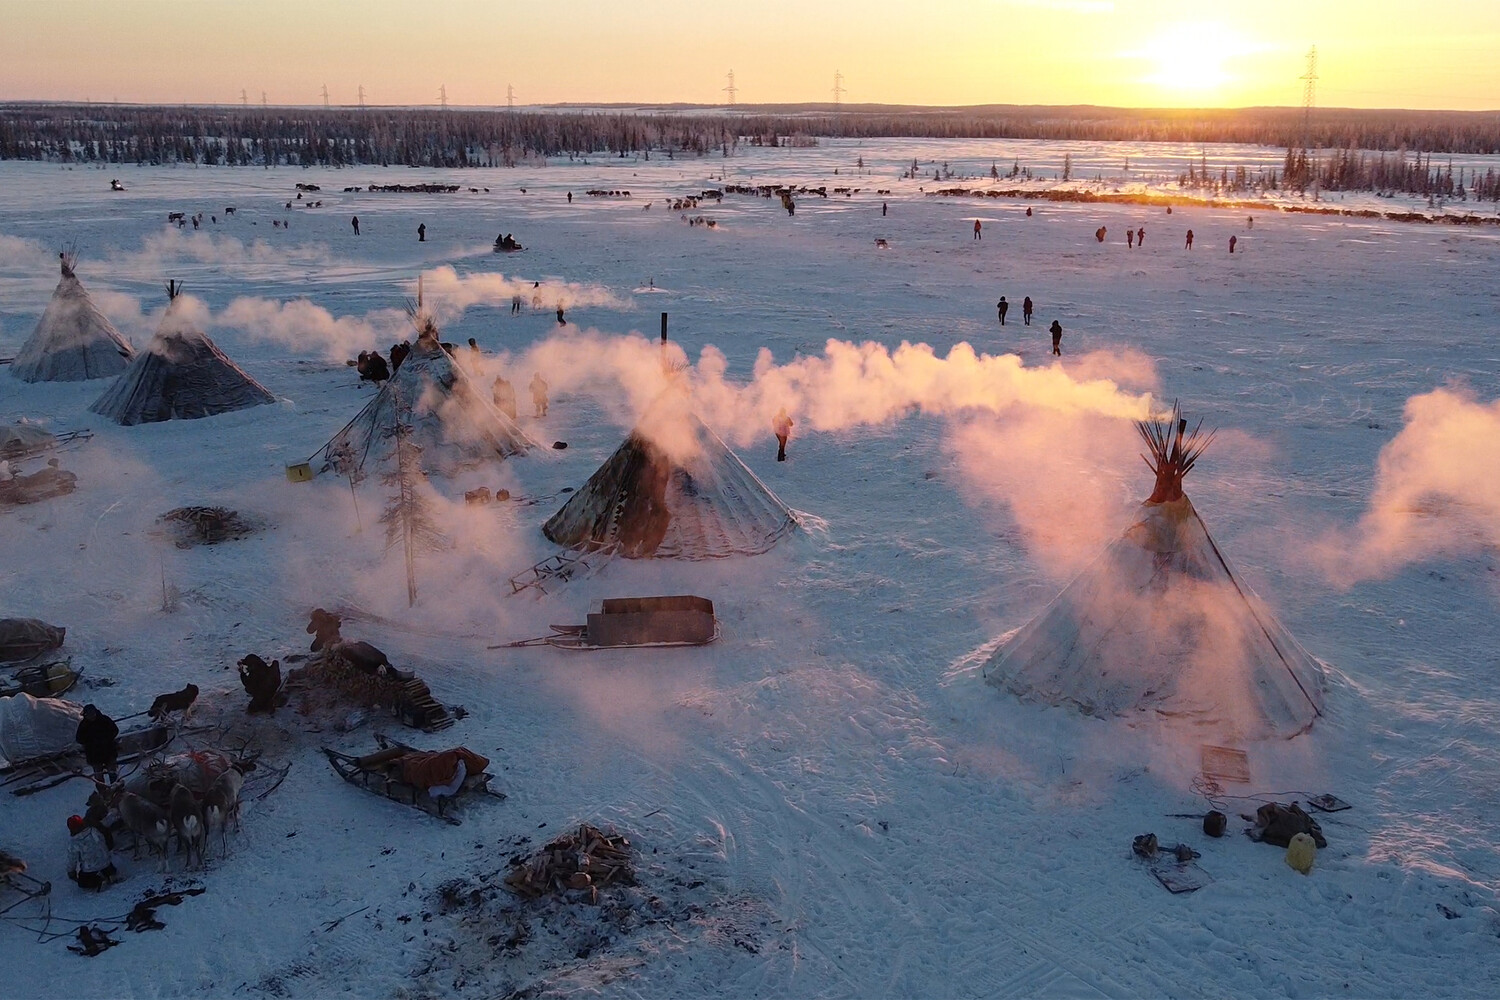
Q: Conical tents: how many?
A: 5